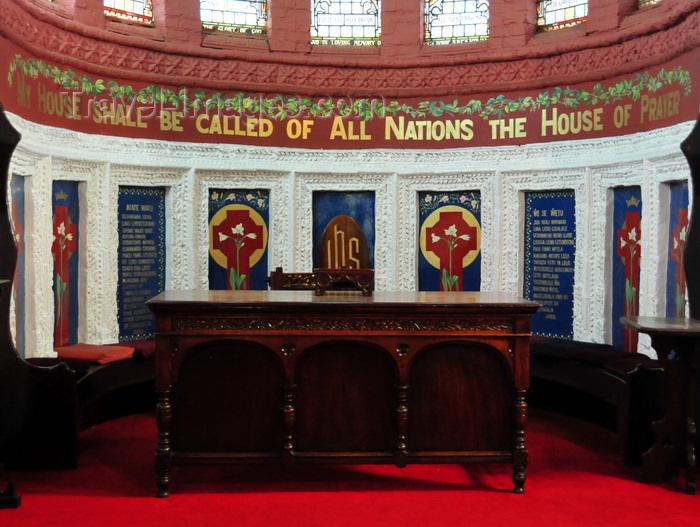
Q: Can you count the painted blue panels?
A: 9